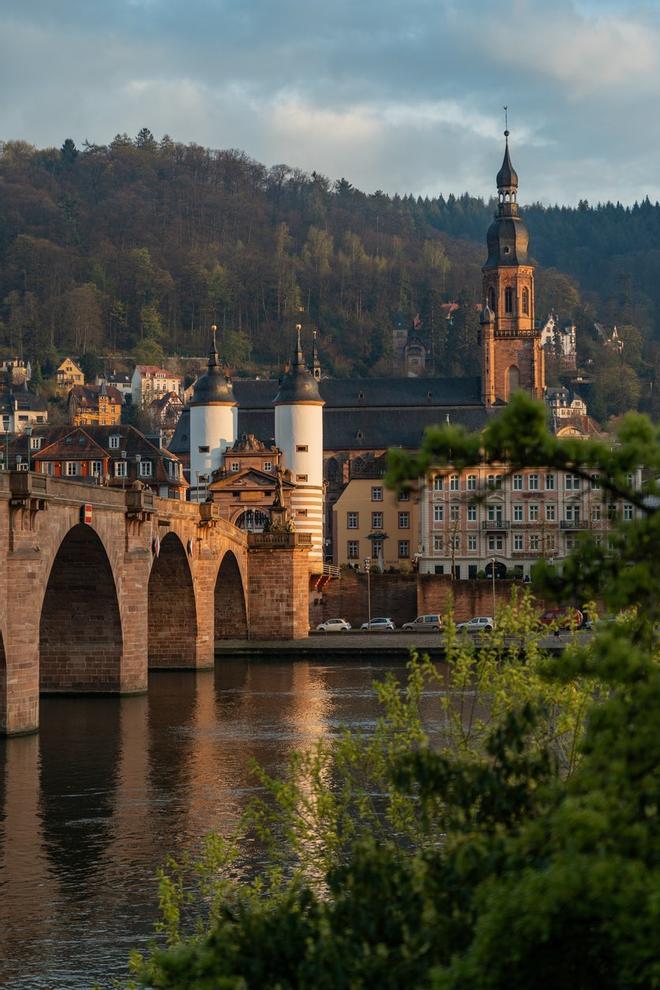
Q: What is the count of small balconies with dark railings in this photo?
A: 2